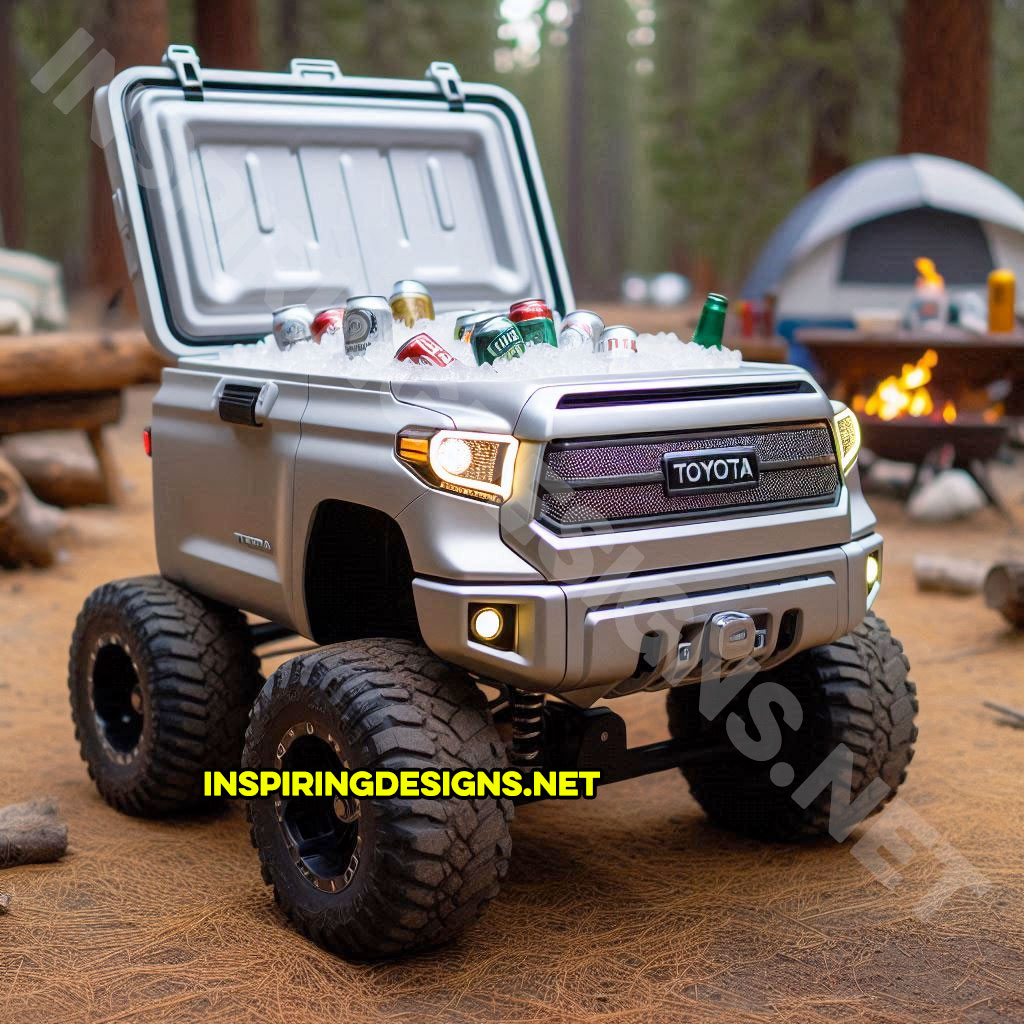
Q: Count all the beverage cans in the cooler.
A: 10